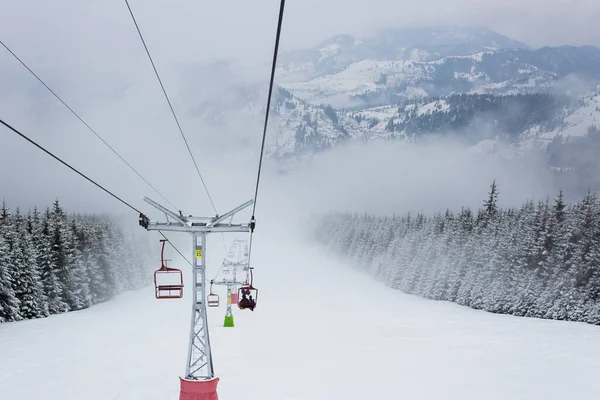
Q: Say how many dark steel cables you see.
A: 4